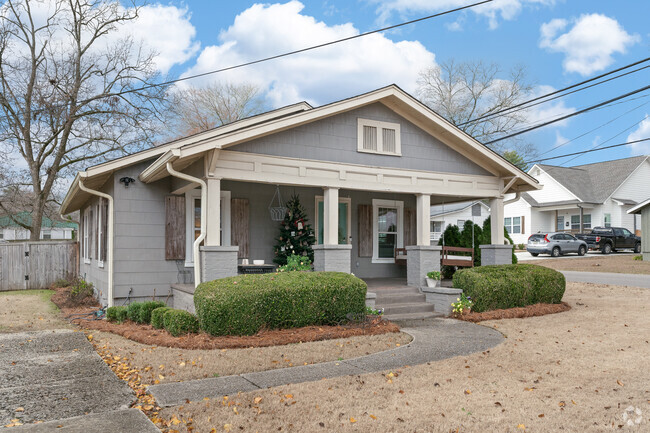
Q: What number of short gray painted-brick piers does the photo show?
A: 4